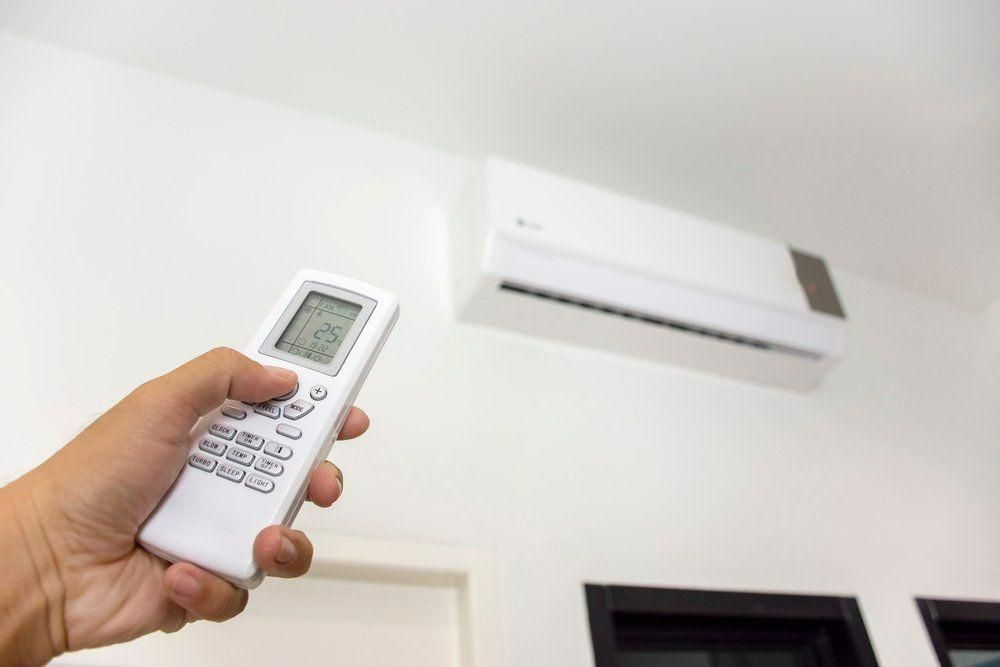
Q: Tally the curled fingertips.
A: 4